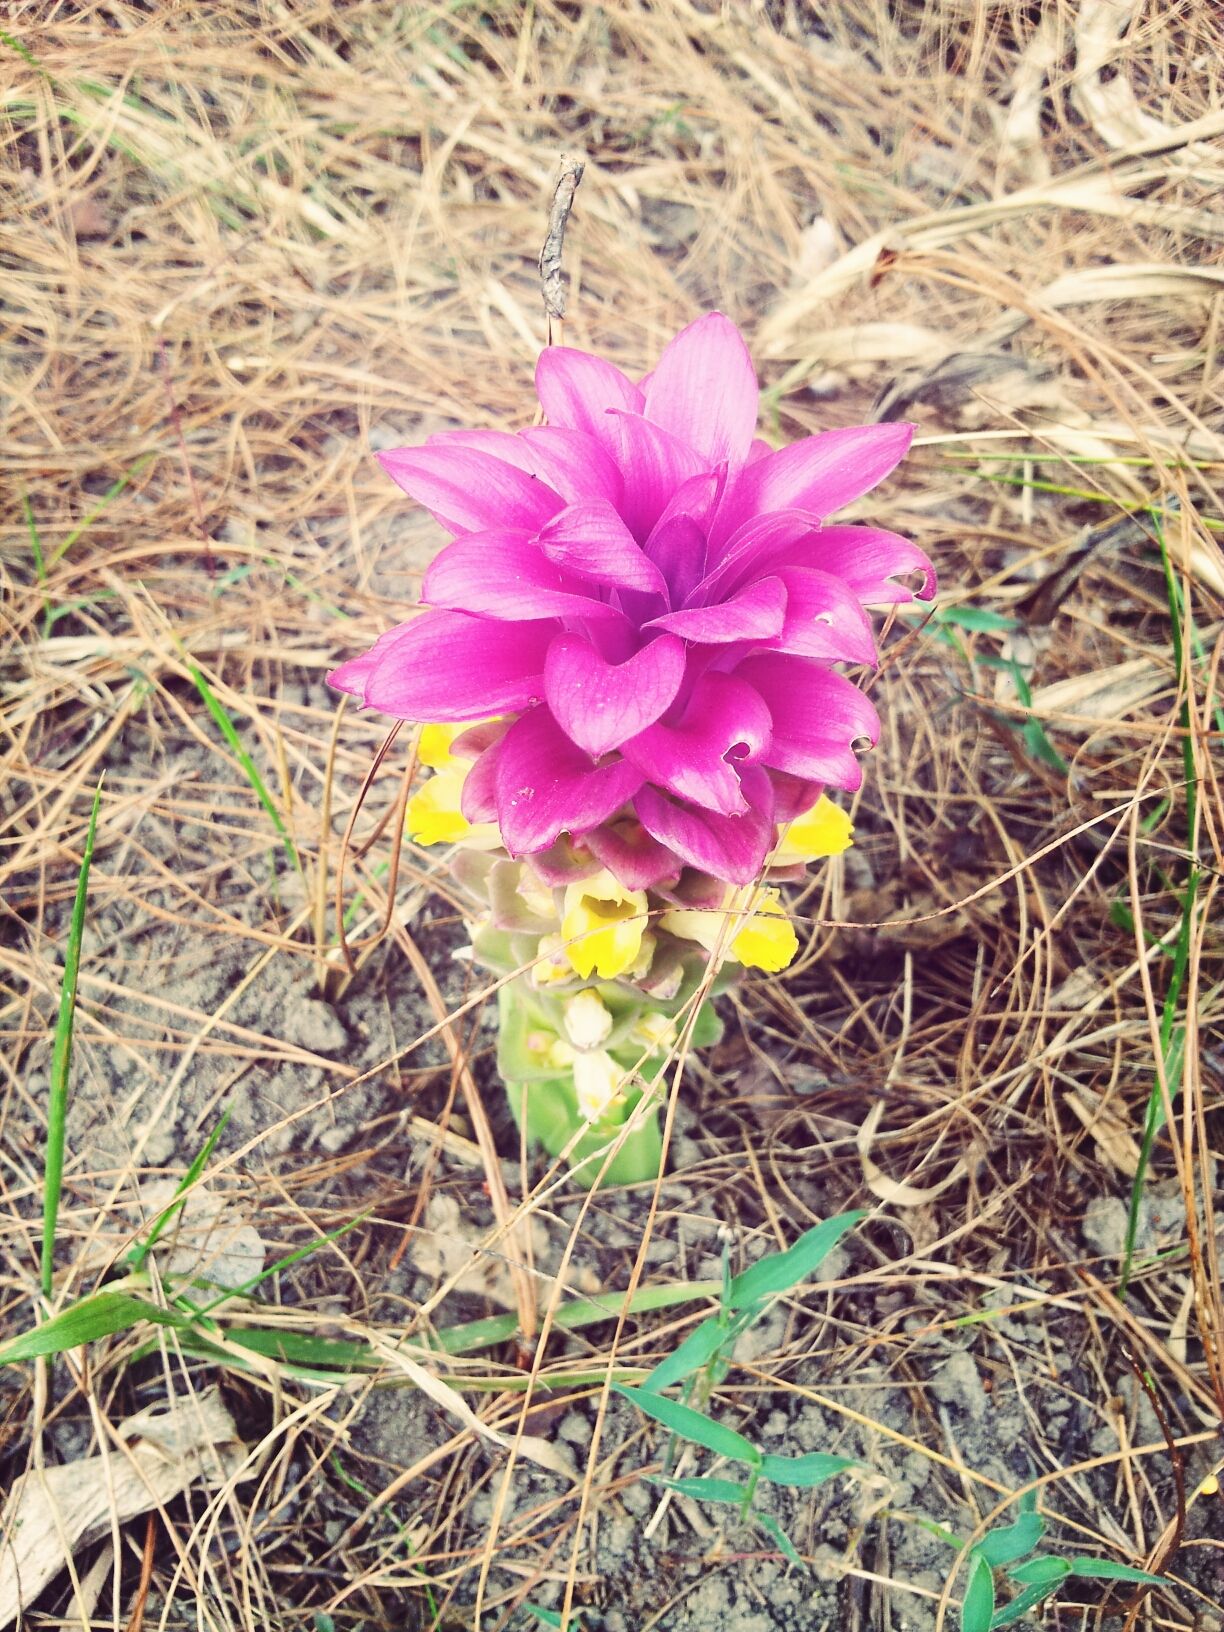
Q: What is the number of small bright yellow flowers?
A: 5